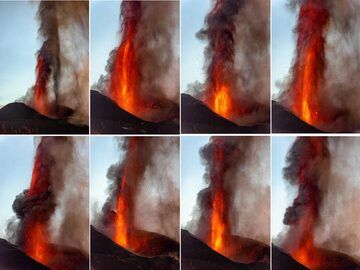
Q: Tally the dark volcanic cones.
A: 8